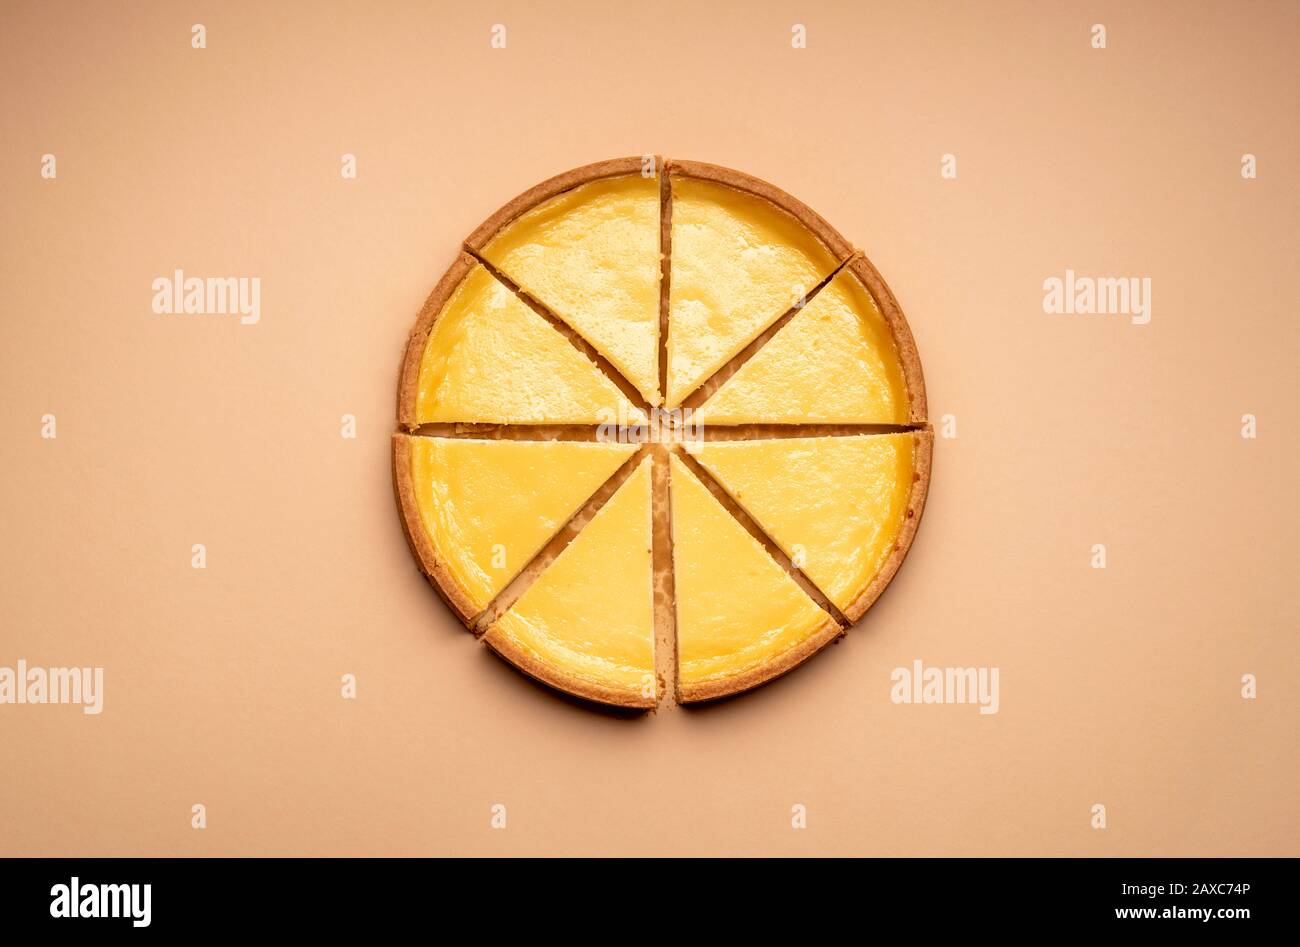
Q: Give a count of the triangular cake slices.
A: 8